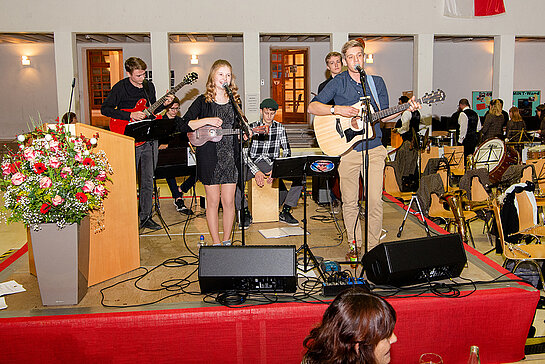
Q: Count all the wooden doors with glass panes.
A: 2